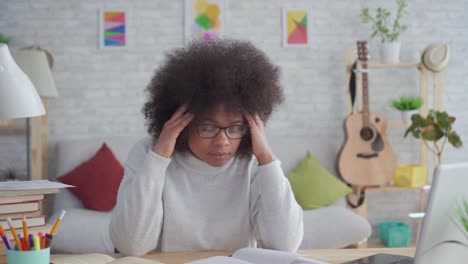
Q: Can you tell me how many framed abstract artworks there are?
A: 3